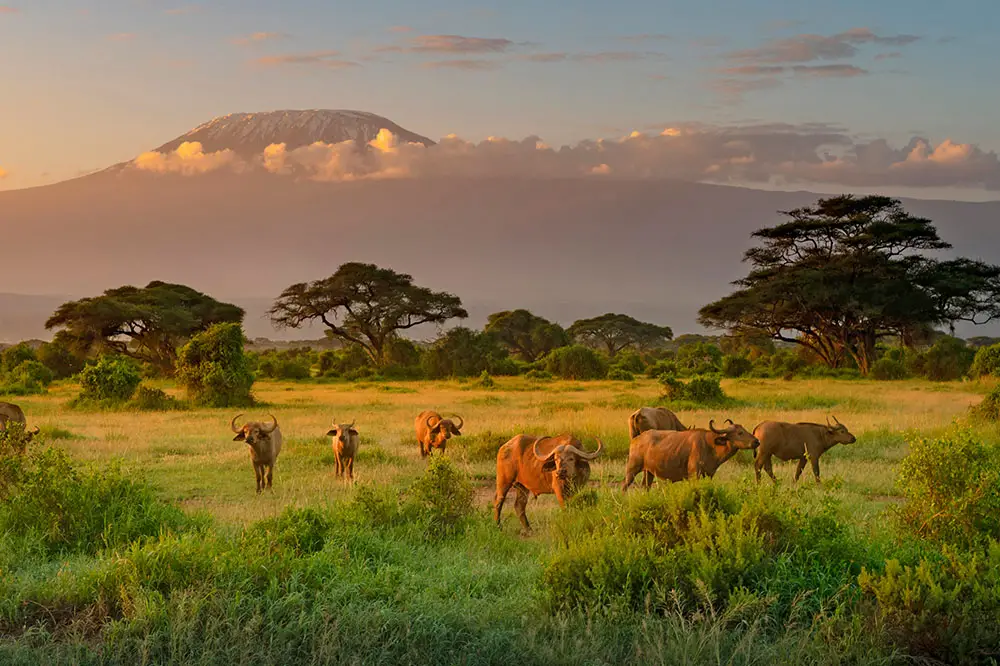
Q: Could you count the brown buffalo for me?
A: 8